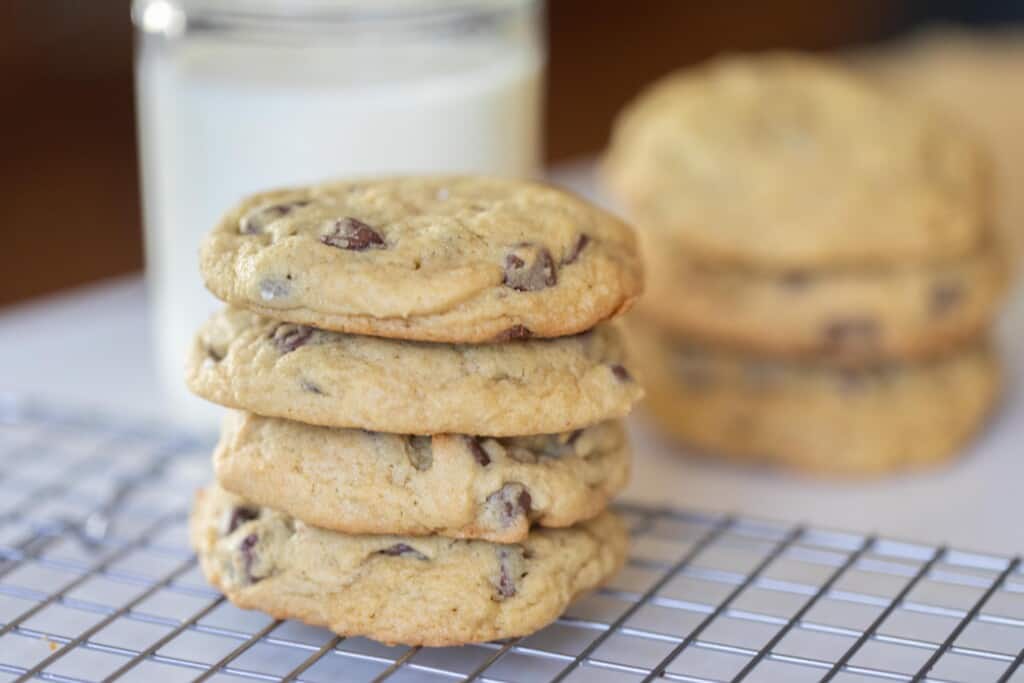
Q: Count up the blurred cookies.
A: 3